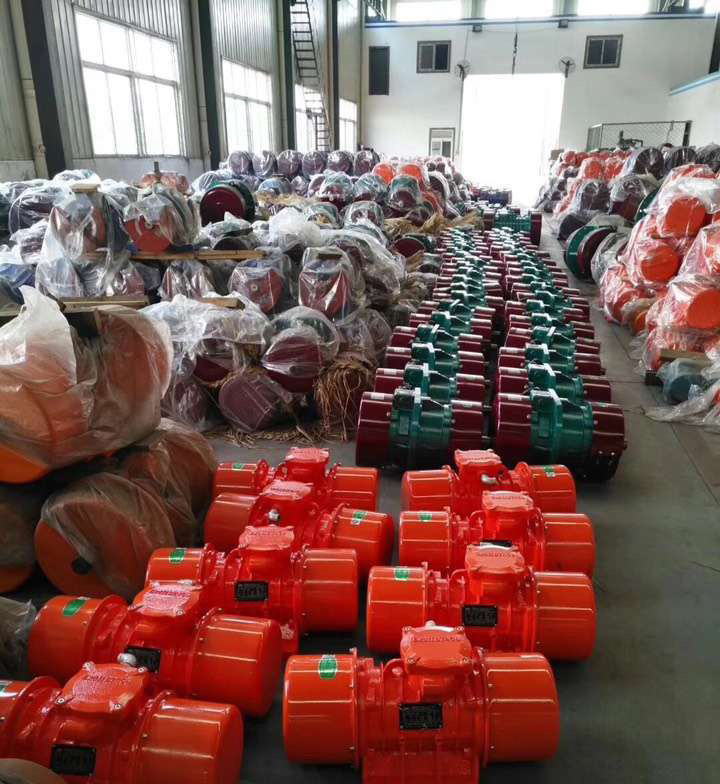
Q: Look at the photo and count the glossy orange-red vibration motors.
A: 9